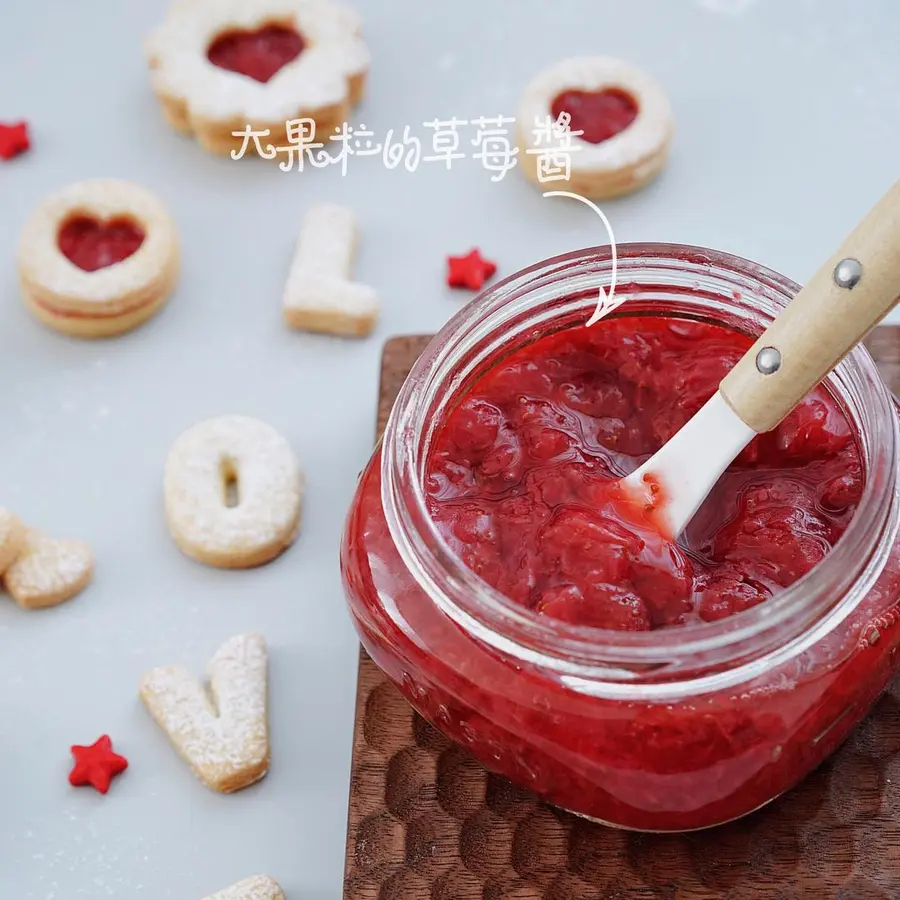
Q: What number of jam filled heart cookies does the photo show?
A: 3